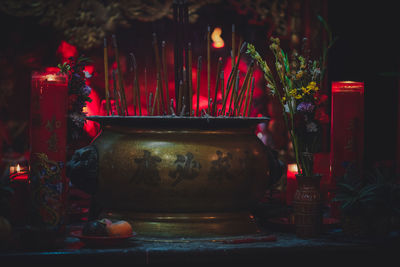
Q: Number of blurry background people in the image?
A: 0